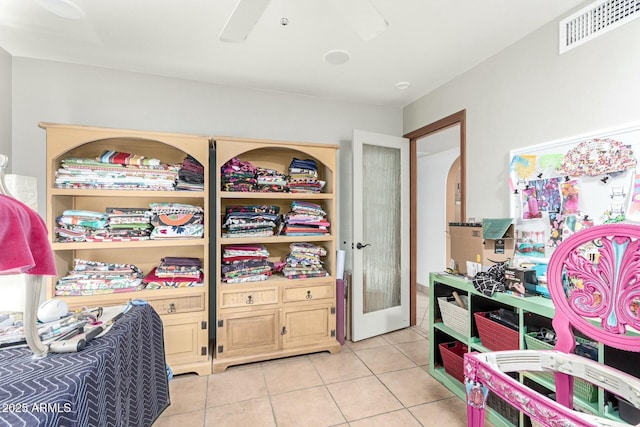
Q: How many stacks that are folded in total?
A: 14